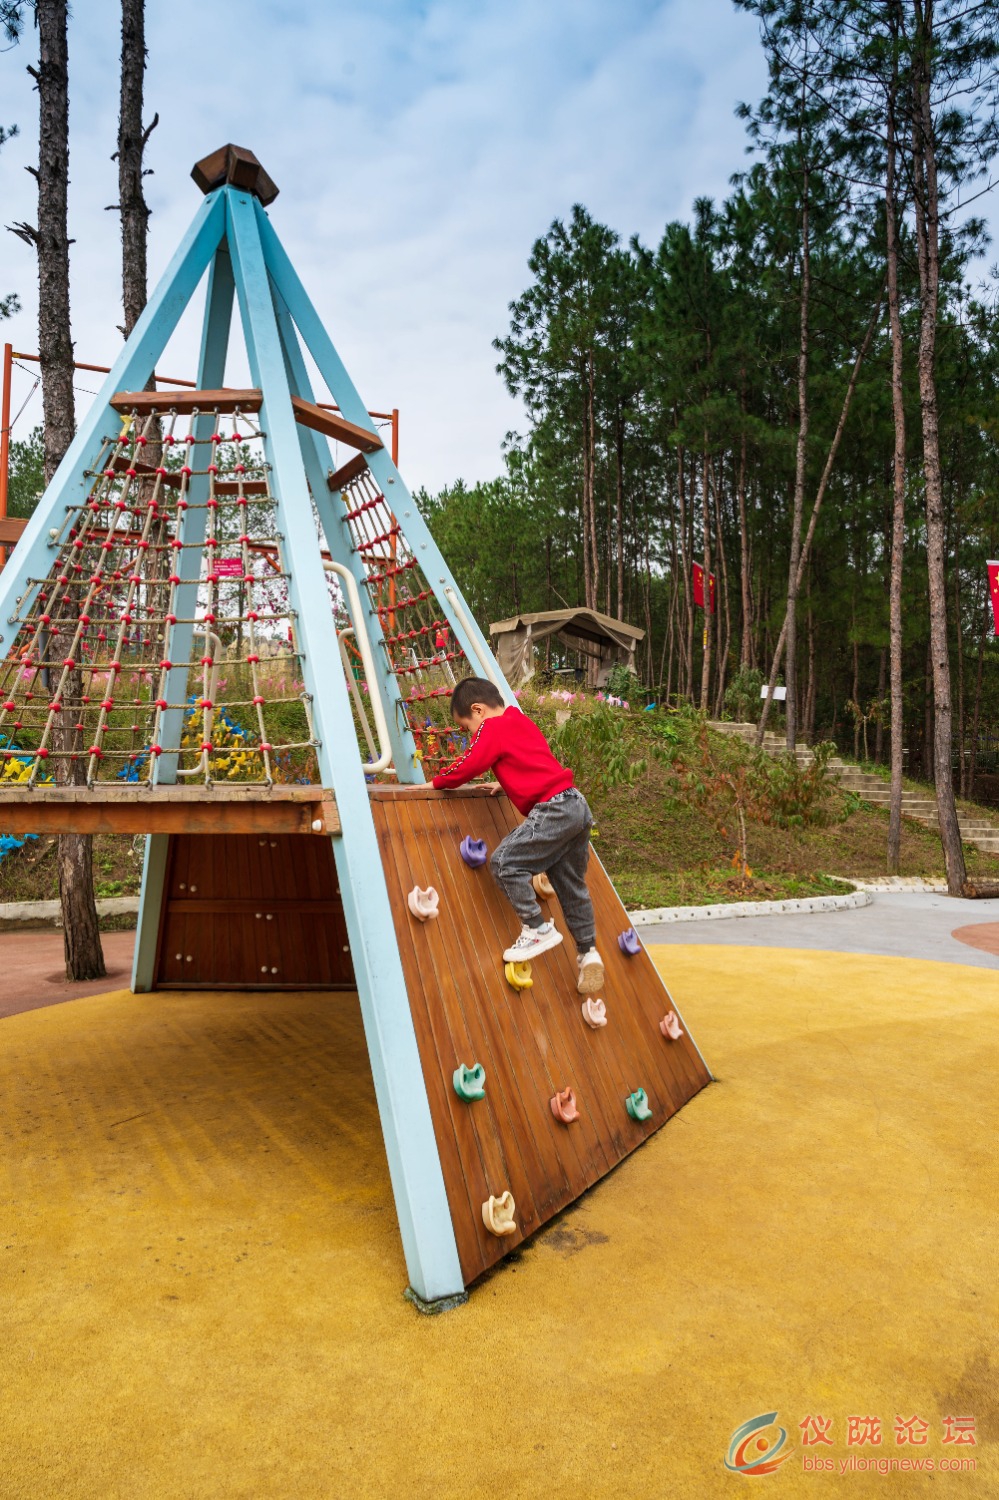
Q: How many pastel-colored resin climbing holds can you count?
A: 11